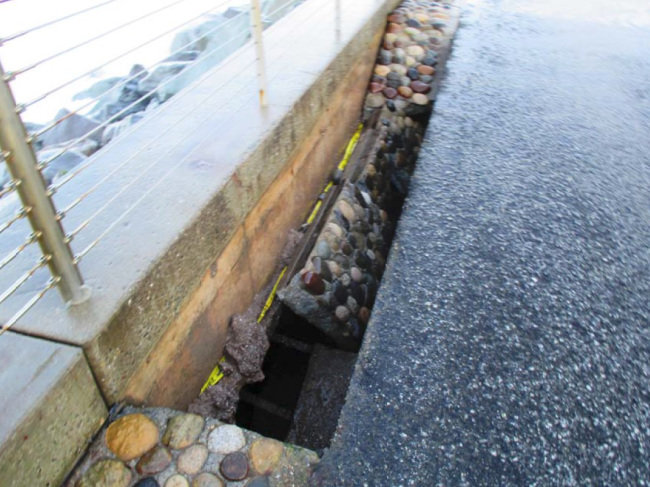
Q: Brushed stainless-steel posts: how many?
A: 3